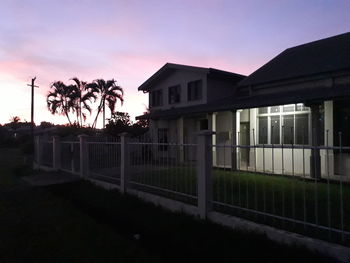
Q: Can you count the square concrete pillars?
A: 5